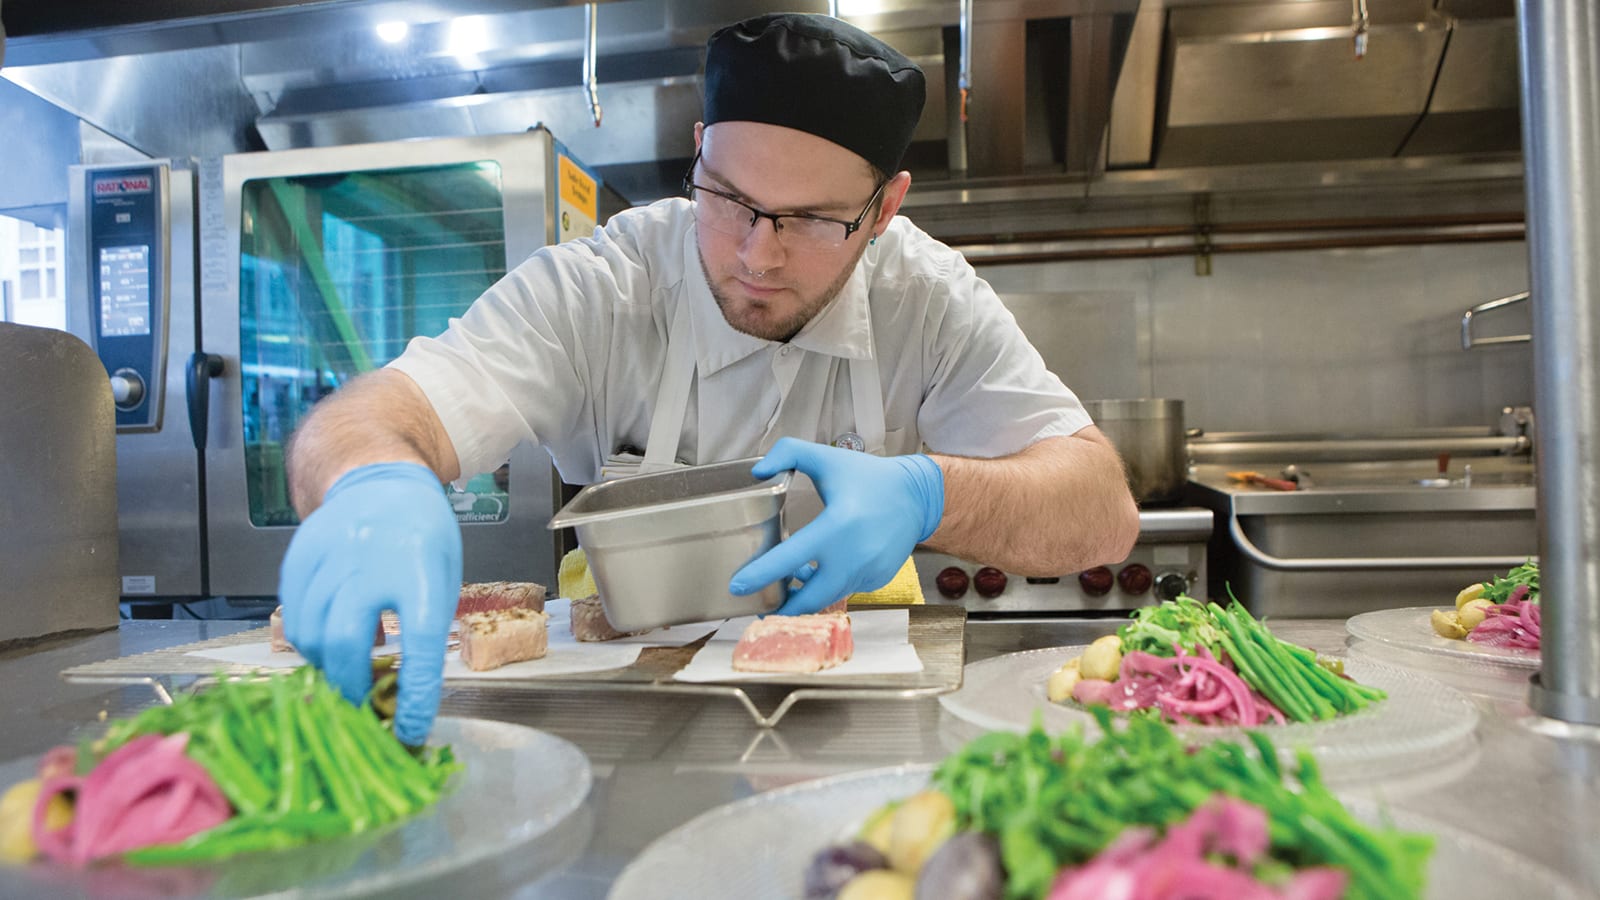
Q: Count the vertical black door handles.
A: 1